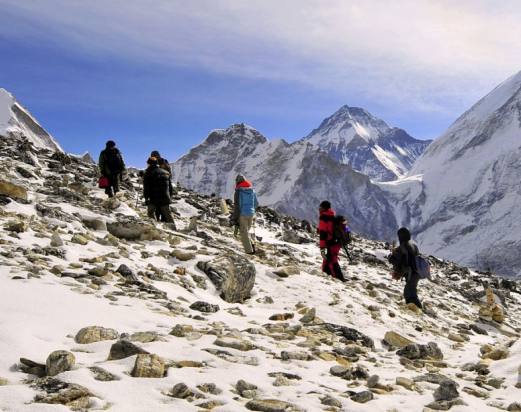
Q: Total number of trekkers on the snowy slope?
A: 6